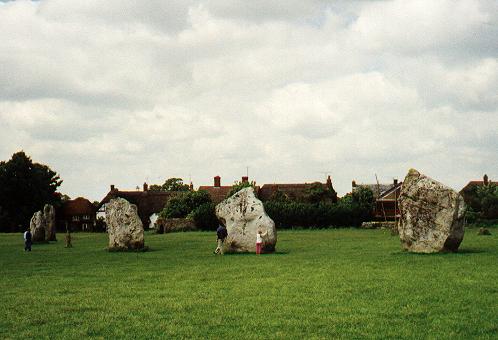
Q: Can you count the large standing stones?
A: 5